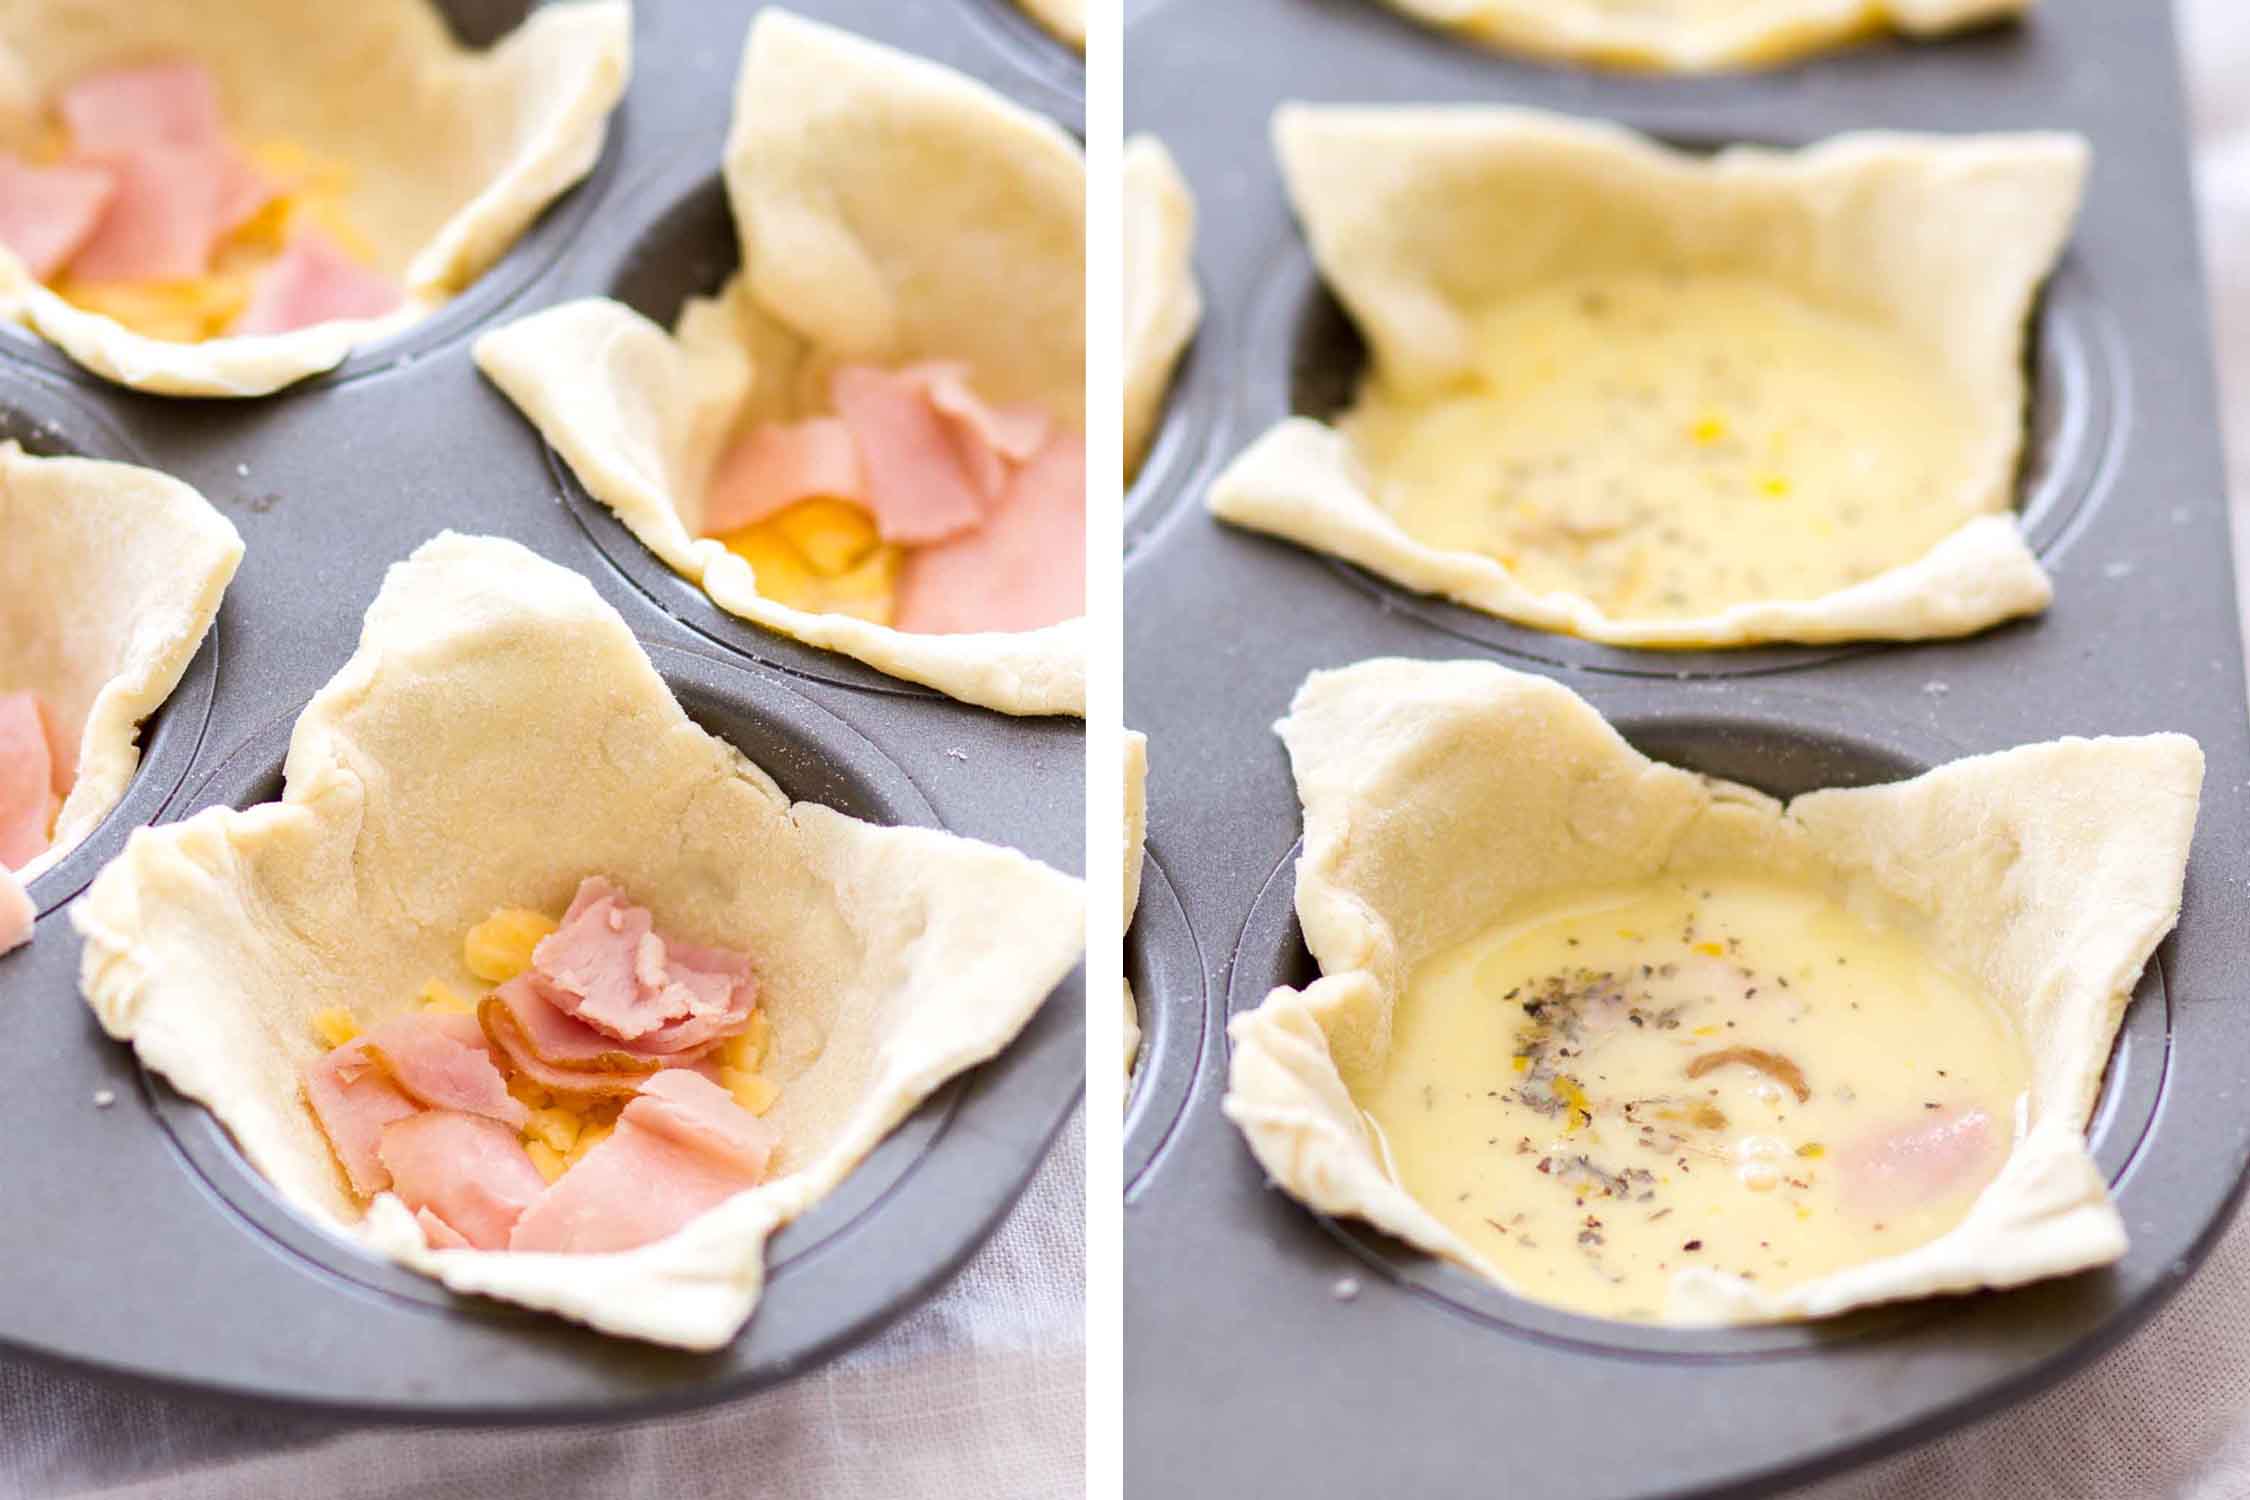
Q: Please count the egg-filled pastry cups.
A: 2